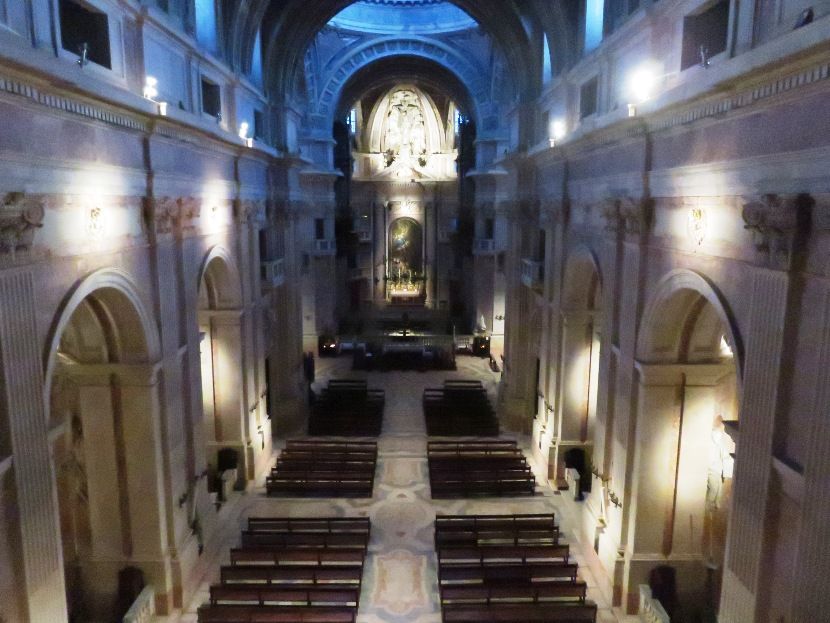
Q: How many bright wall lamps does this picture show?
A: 7